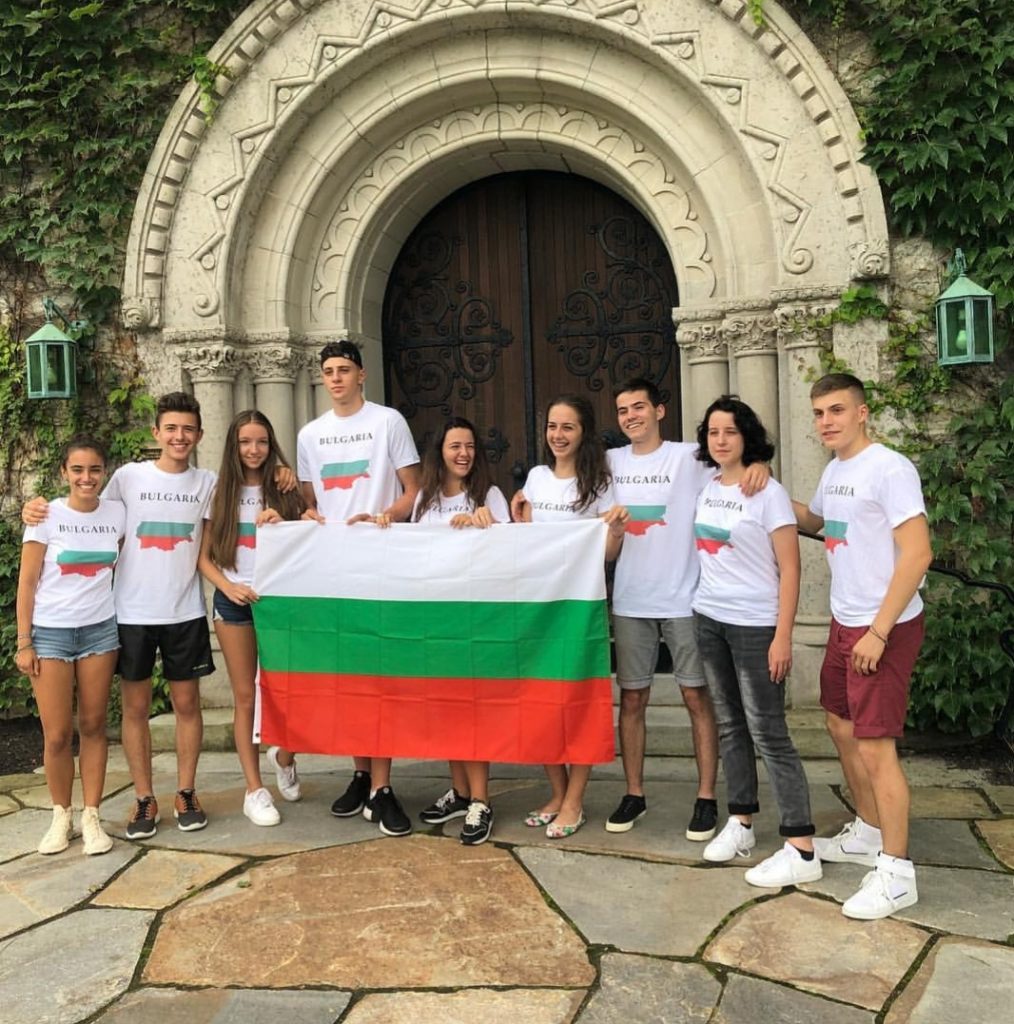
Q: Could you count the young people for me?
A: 9